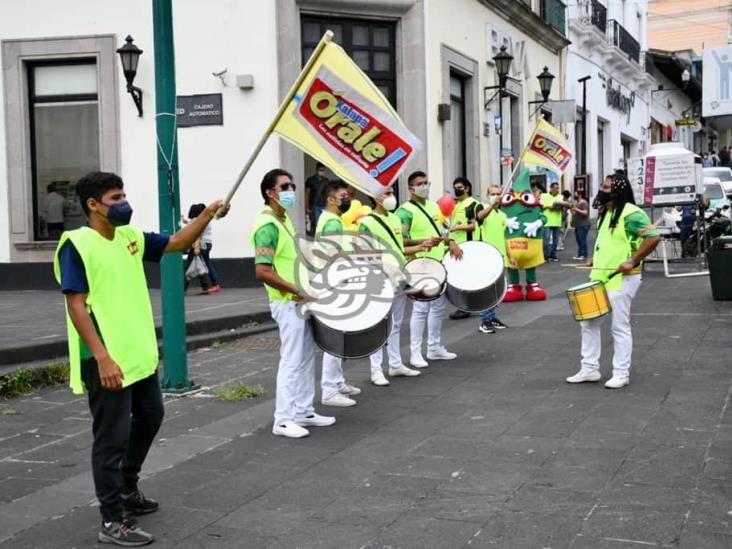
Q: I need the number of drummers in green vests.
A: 5